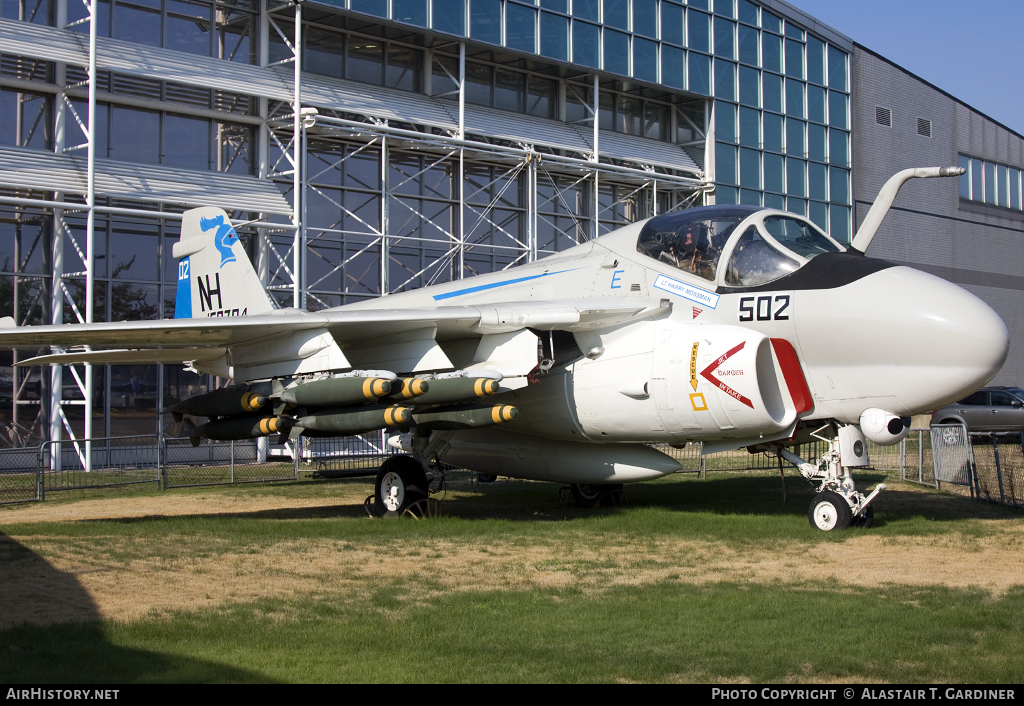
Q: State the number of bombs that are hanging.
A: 7